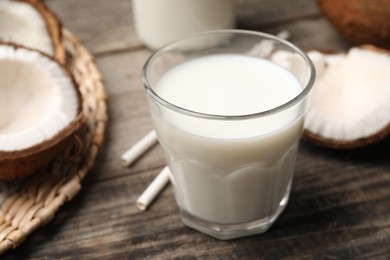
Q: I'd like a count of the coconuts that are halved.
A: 3